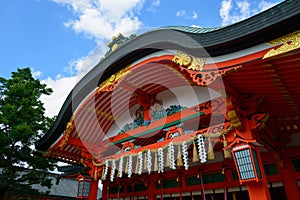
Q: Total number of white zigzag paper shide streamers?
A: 10